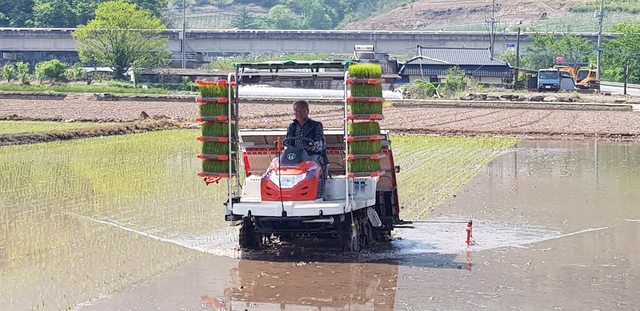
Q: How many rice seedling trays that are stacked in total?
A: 11